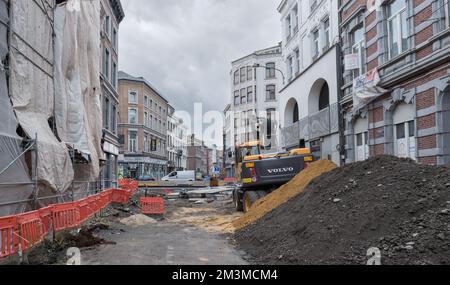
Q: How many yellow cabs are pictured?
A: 0